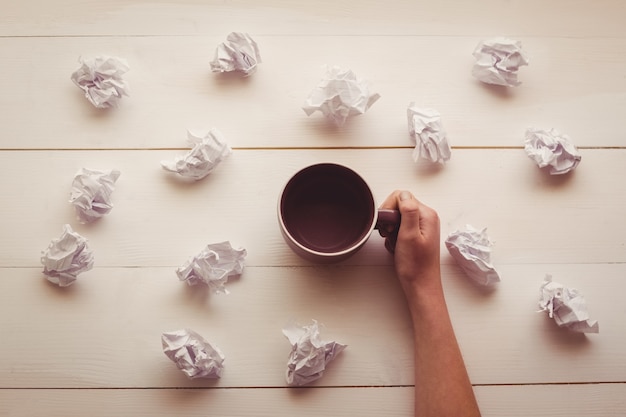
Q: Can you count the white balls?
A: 14